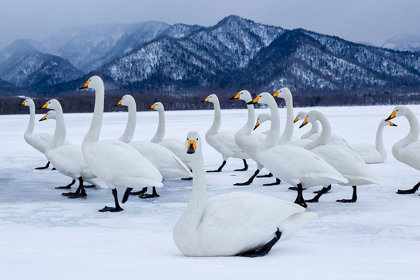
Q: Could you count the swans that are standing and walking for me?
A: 14